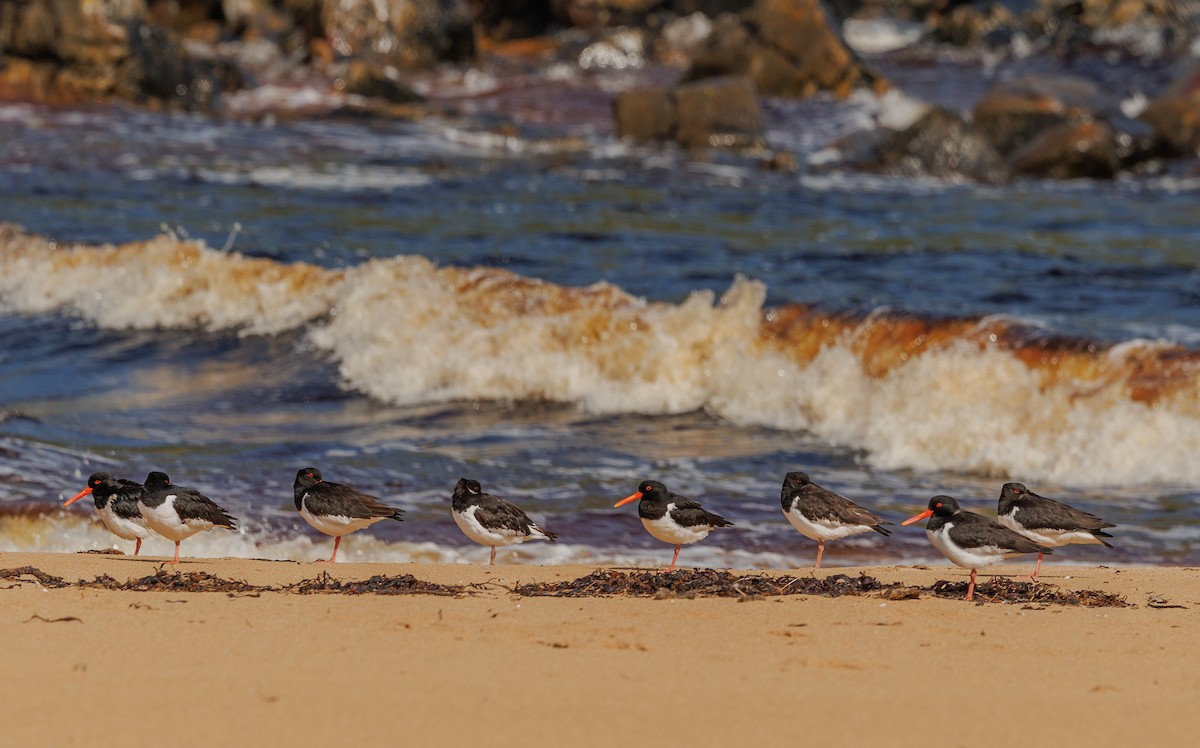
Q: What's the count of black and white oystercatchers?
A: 8